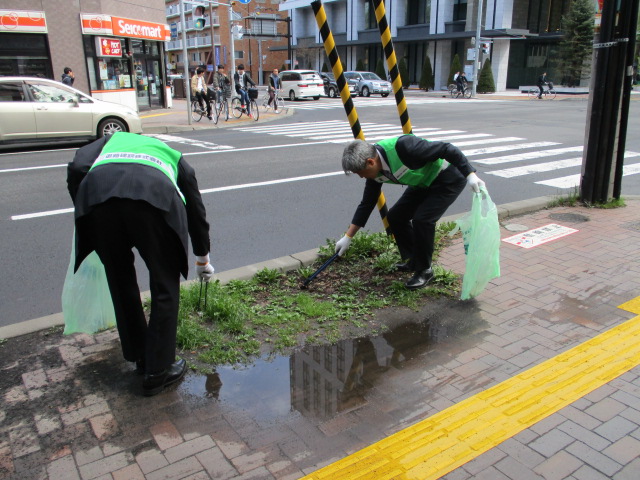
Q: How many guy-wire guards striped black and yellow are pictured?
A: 2